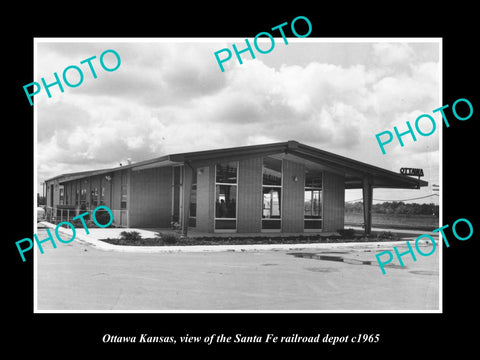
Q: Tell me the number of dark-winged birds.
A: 0